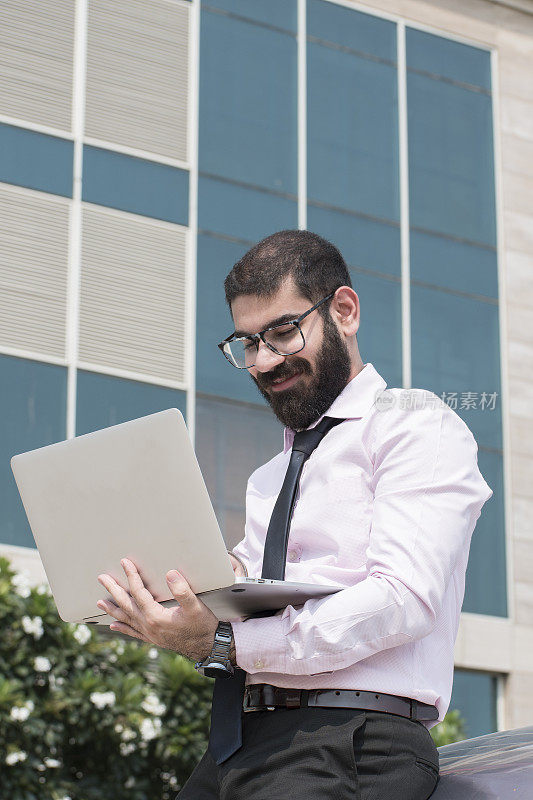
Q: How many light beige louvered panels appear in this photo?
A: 4